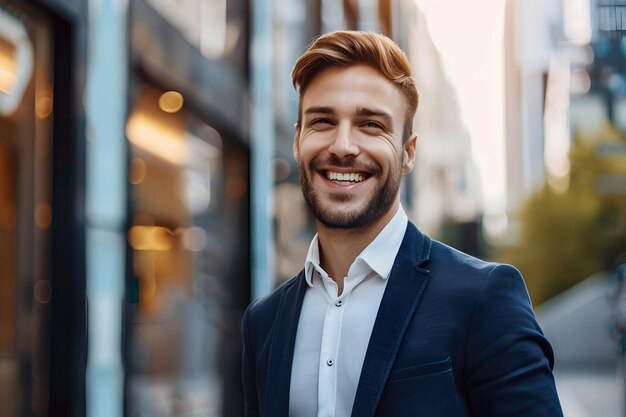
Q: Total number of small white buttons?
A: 2